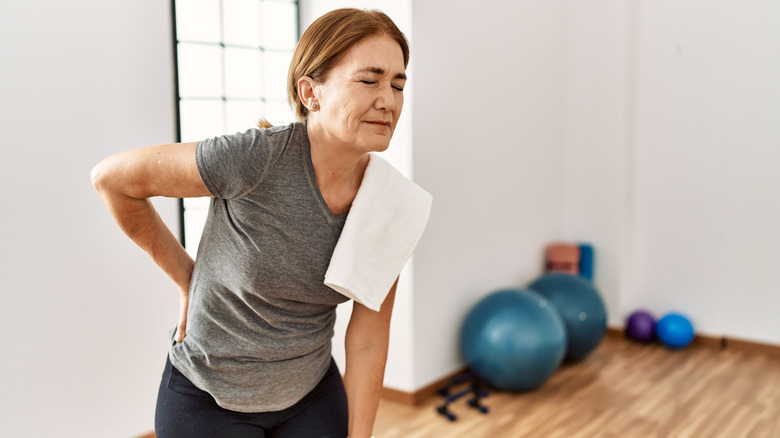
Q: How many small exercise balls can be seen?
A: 2